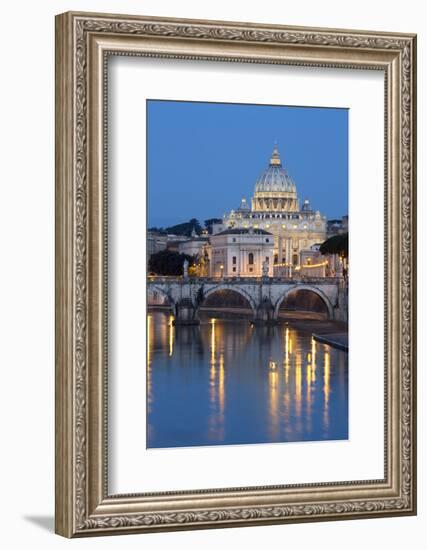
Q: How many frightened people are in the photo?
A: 0